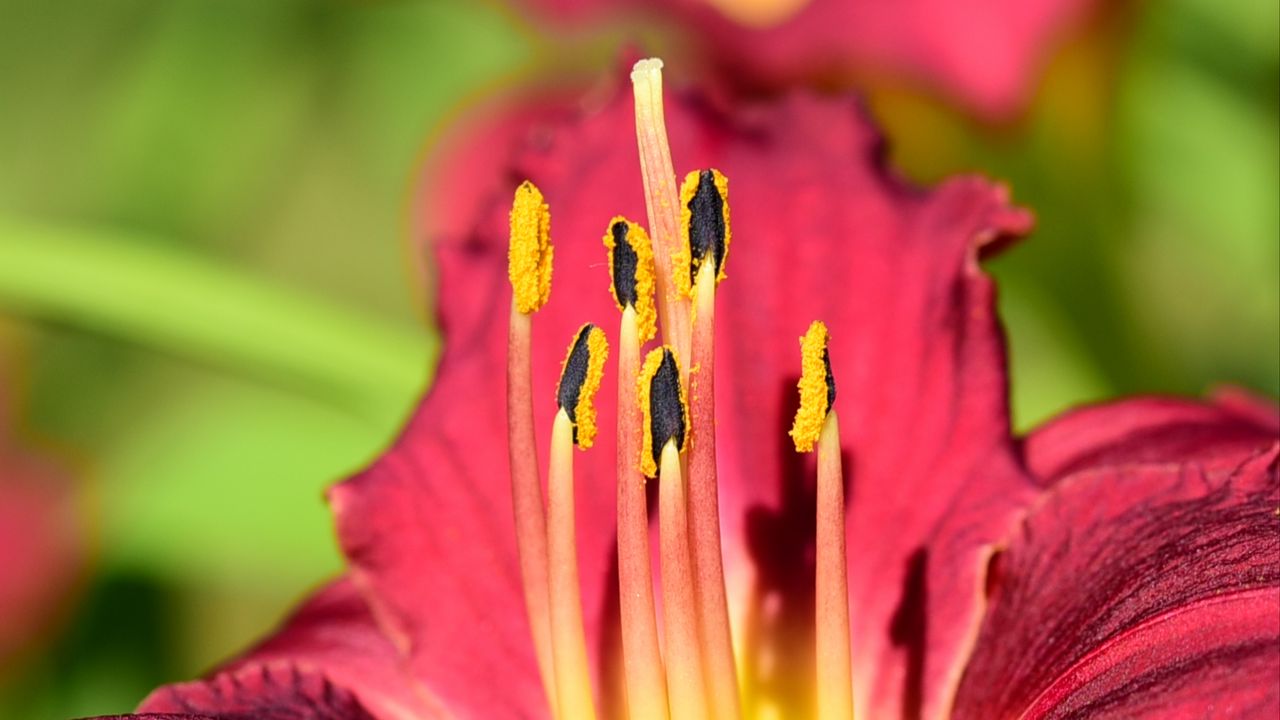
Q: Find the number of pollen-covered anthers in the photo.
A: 6